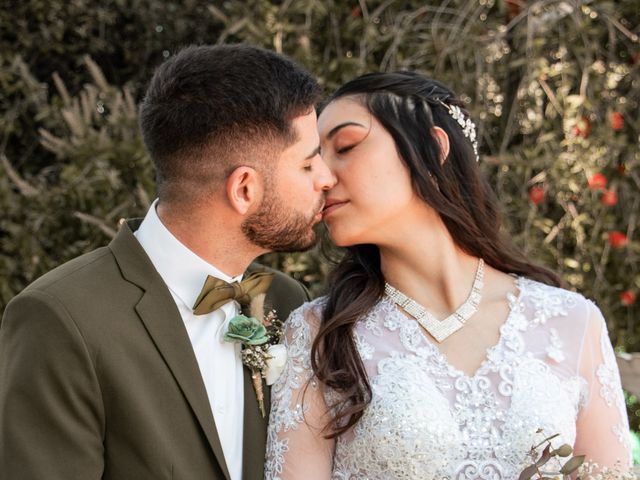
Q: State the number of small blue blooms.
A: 0